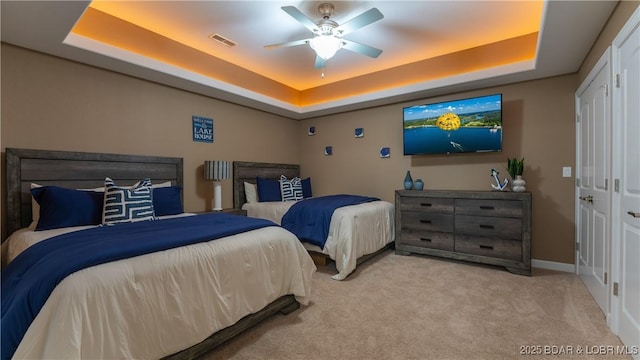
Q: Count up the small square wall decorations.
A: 4